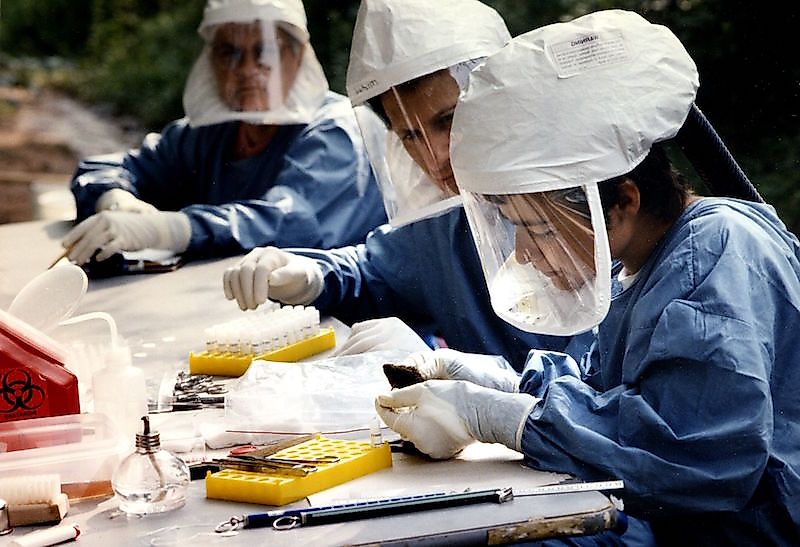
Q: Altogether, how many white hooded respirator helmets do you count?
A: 3